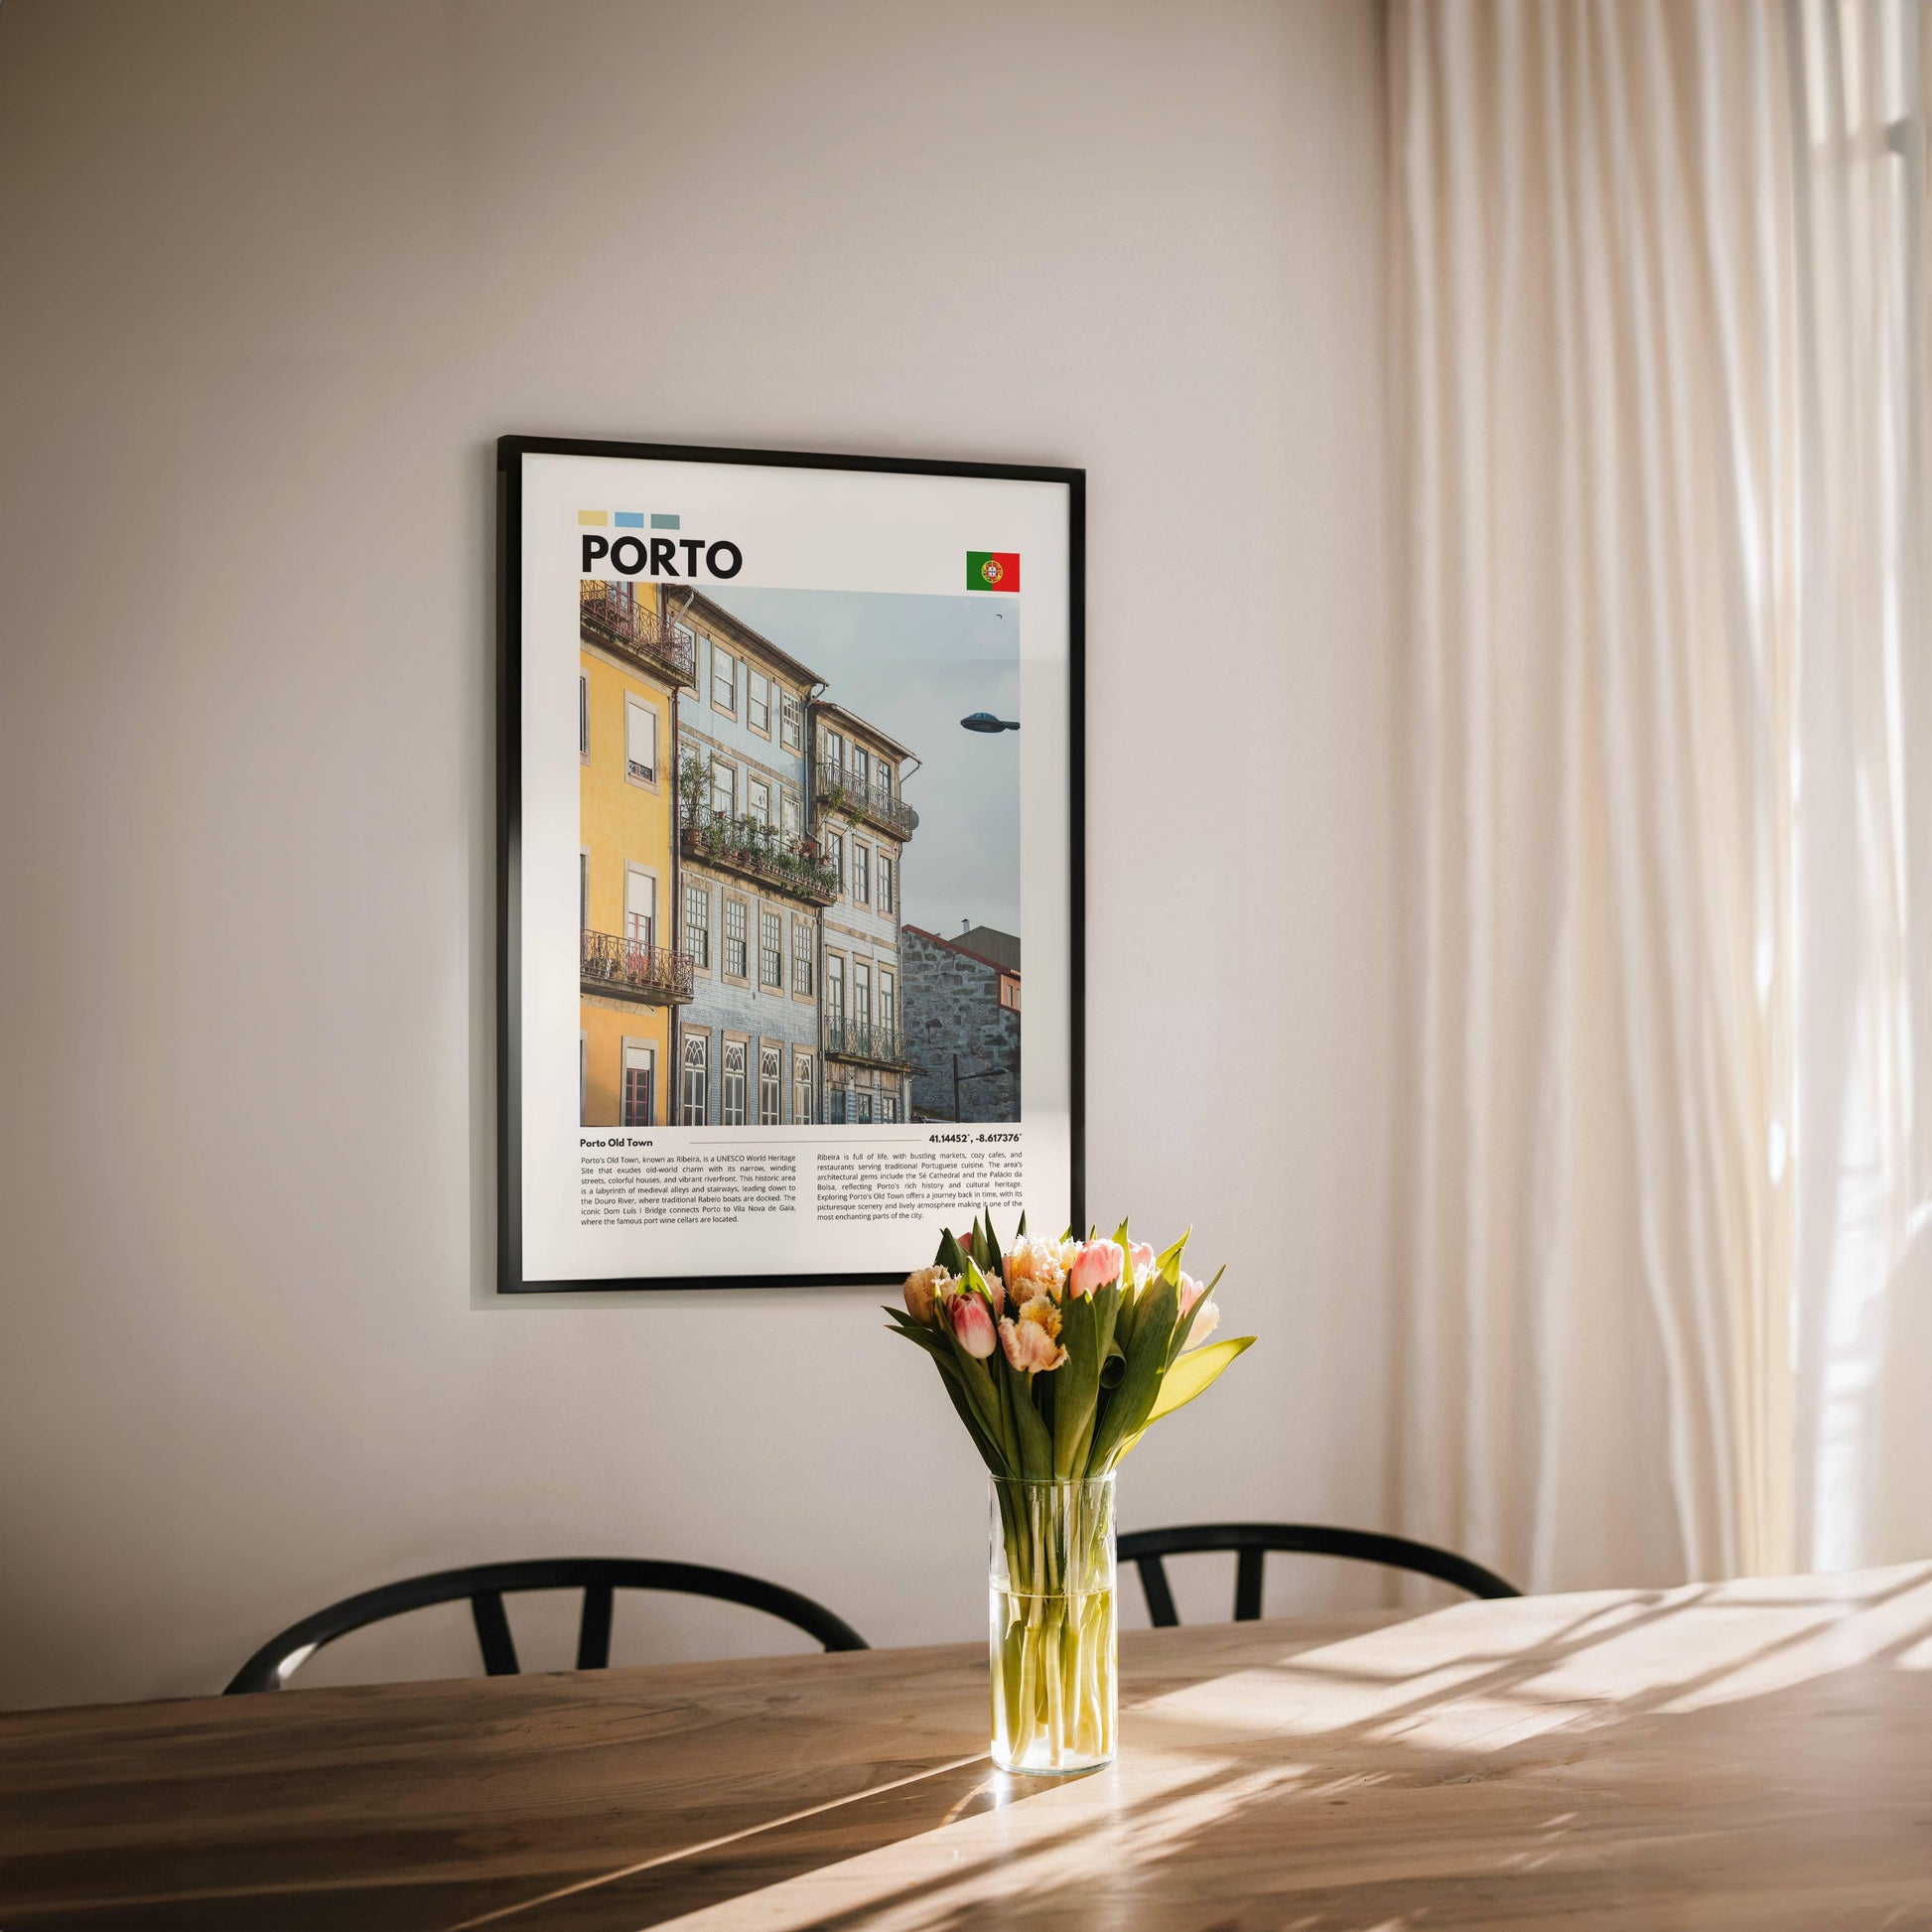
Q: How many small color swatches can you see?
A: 3